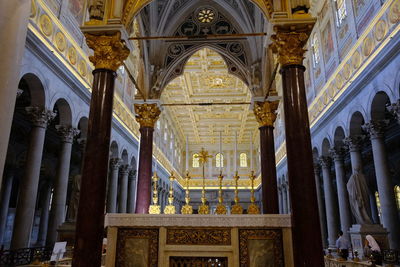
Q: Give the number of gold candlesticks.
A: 6